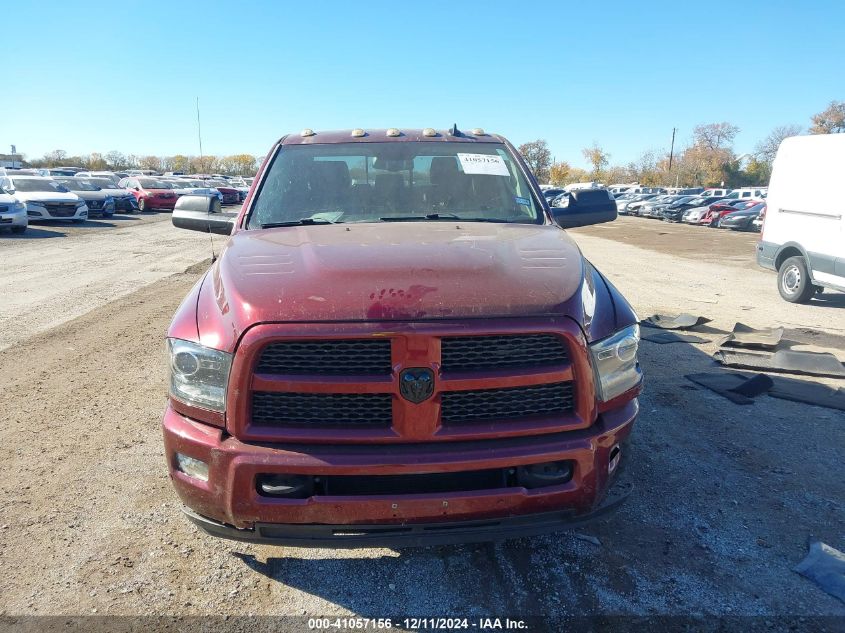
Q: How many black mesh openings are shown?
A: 4